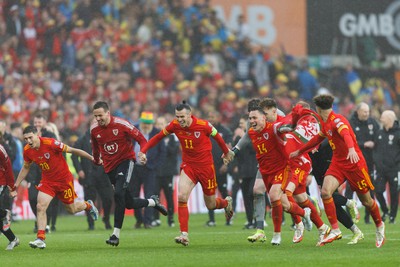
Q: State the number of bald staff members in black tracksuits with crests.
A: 2